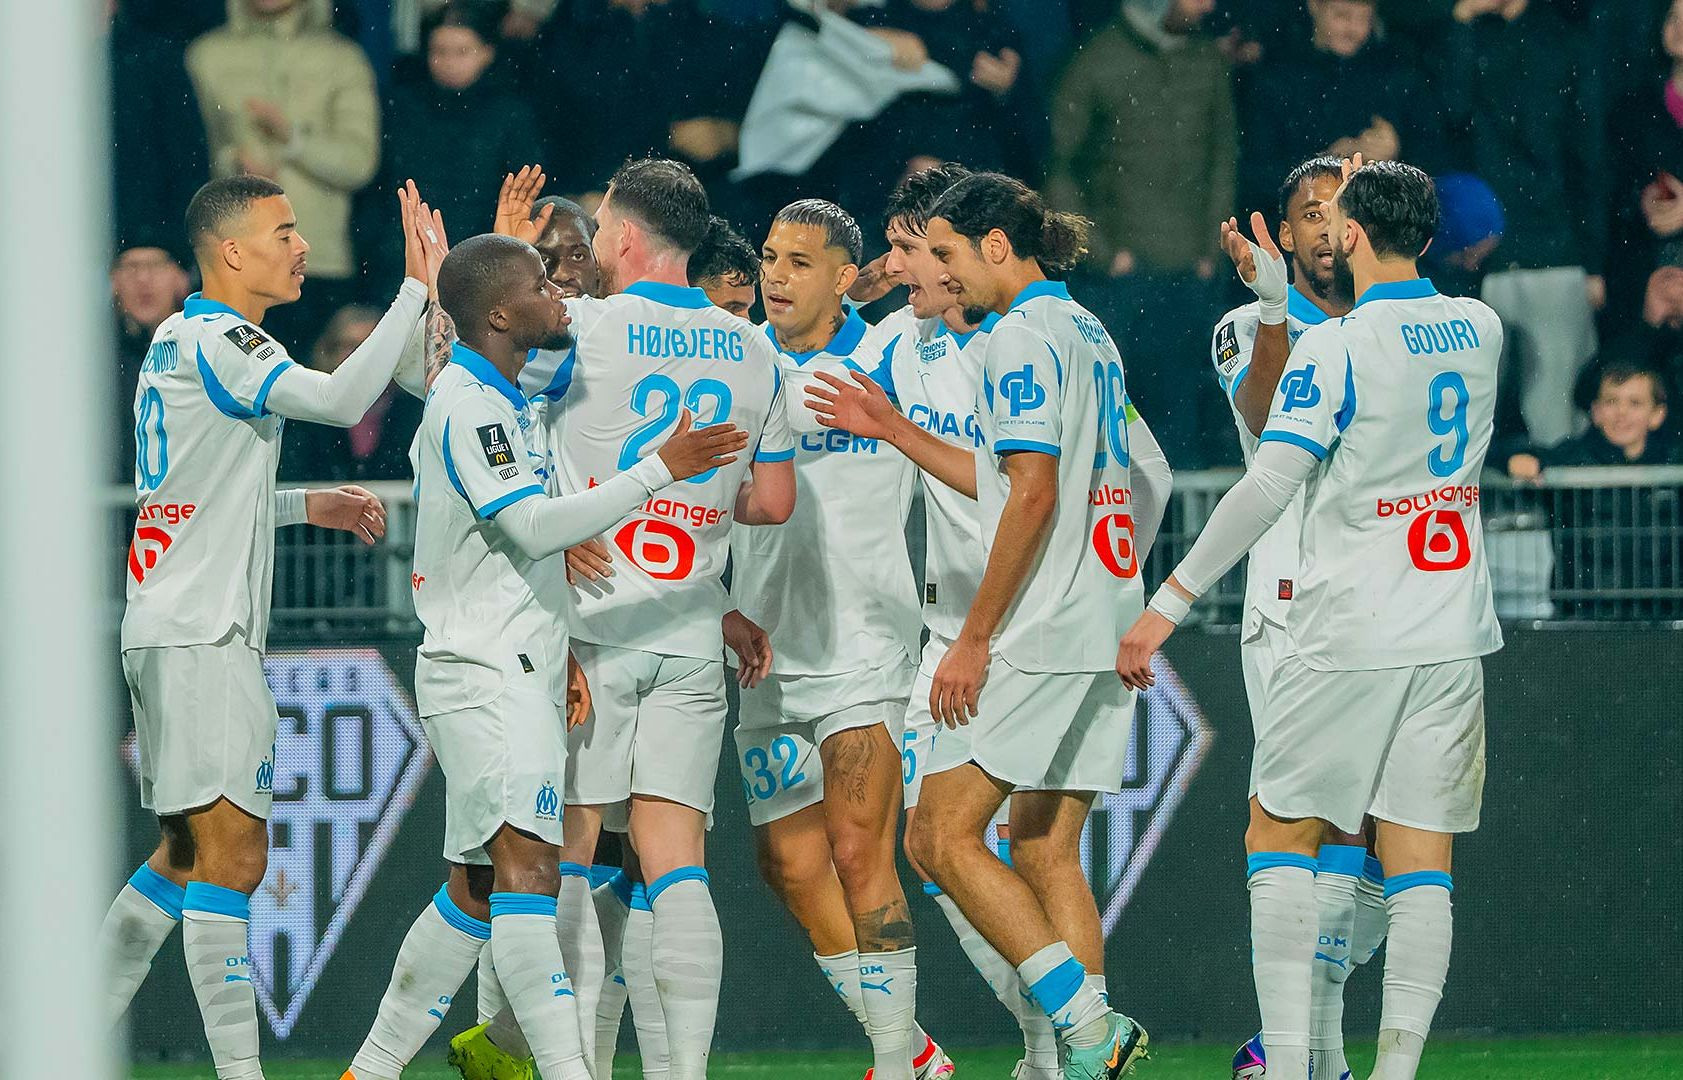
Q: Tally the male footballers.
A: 10